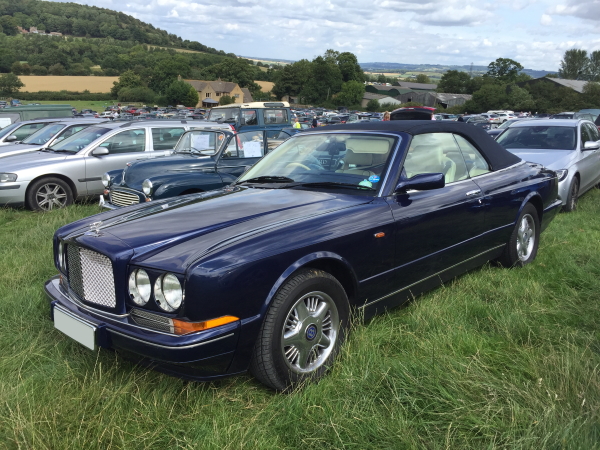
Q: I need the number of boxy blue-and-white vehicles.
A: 1